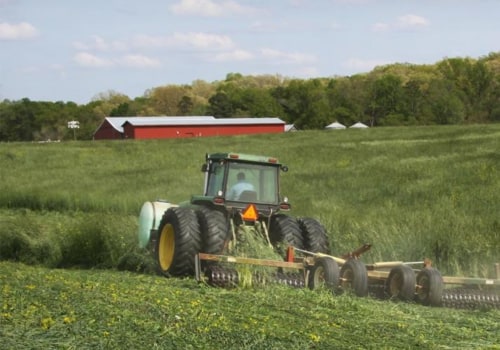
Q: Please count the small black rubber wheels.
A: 4